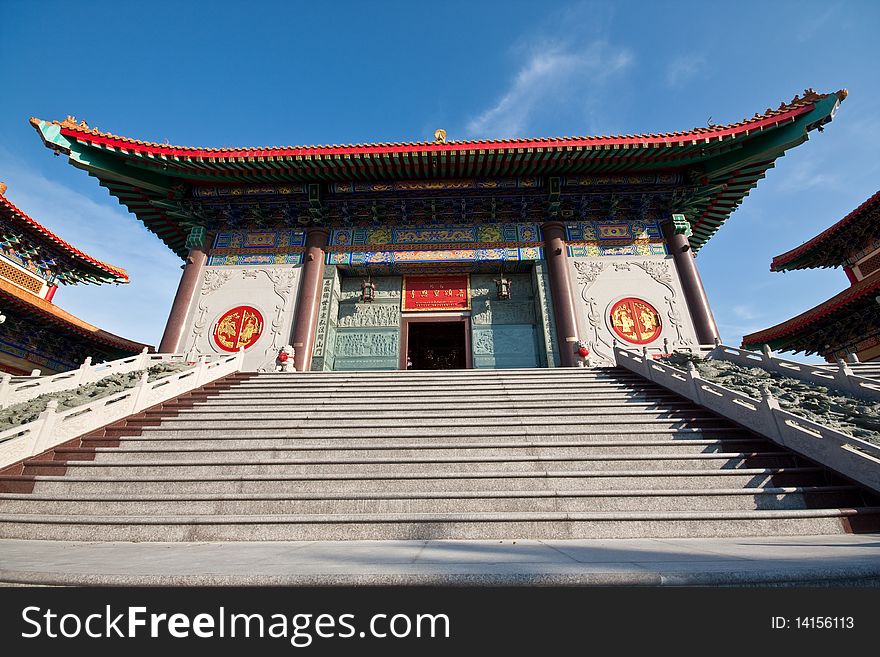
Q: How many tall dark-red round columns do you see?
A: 4